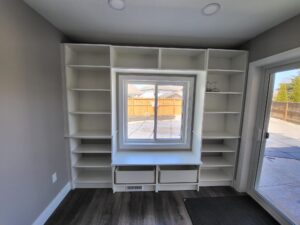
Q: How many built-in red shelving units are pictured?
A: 0